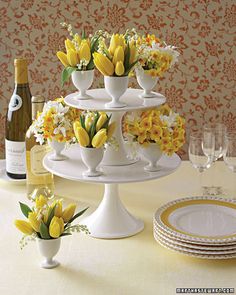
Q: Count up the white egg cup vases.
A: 7